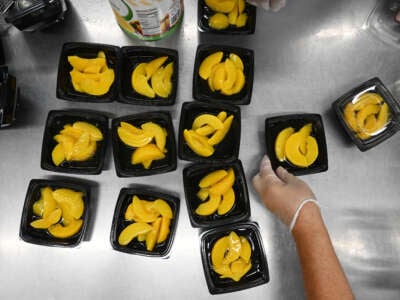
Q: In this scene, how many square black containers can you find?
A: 13